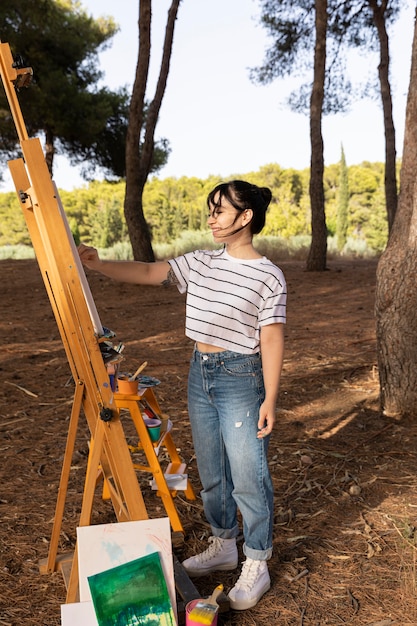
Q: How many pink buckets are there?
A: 1